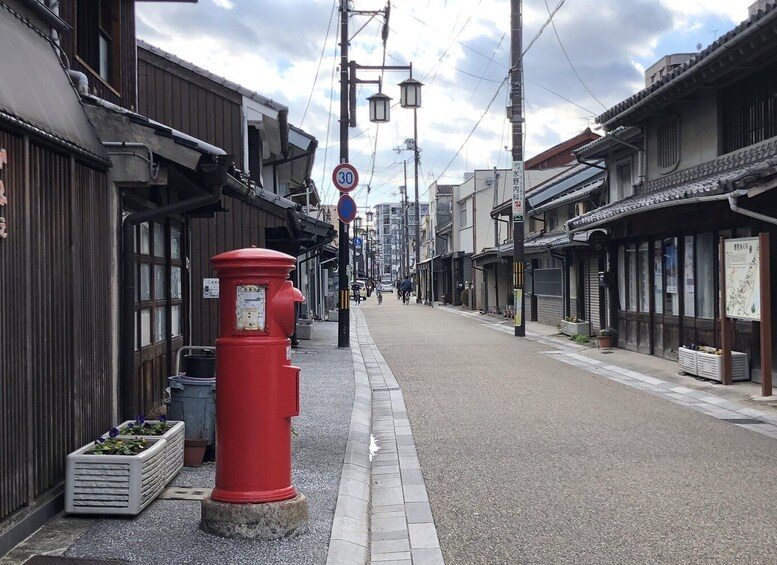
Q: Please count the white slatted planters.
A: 4